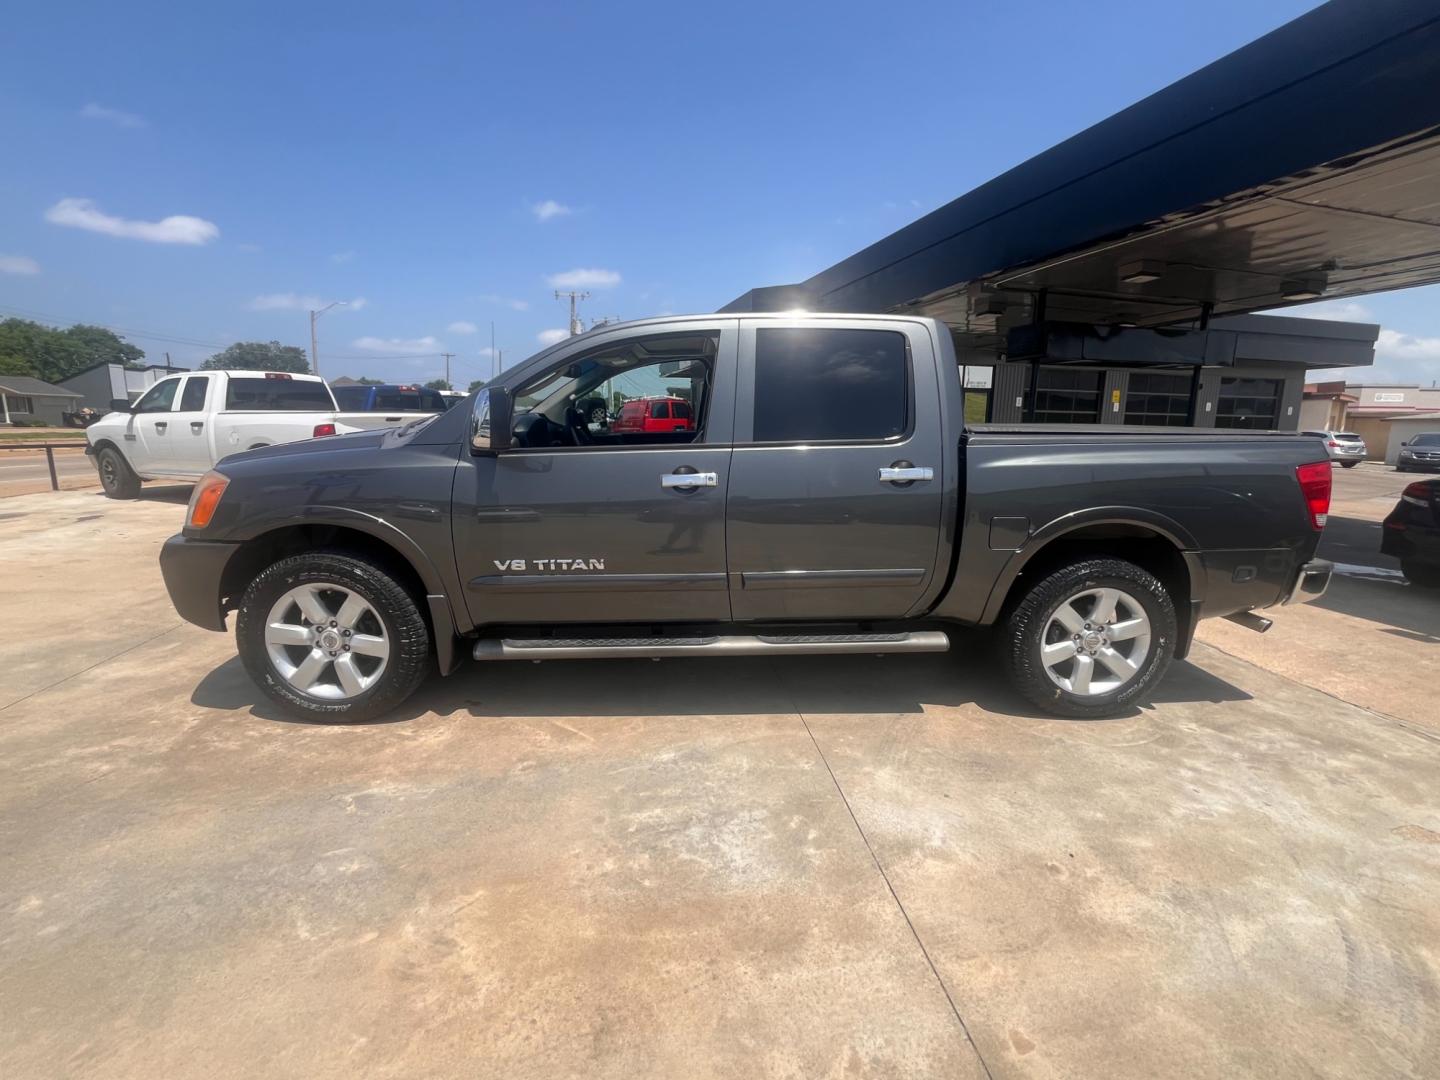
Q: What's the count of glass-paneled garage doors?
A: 3